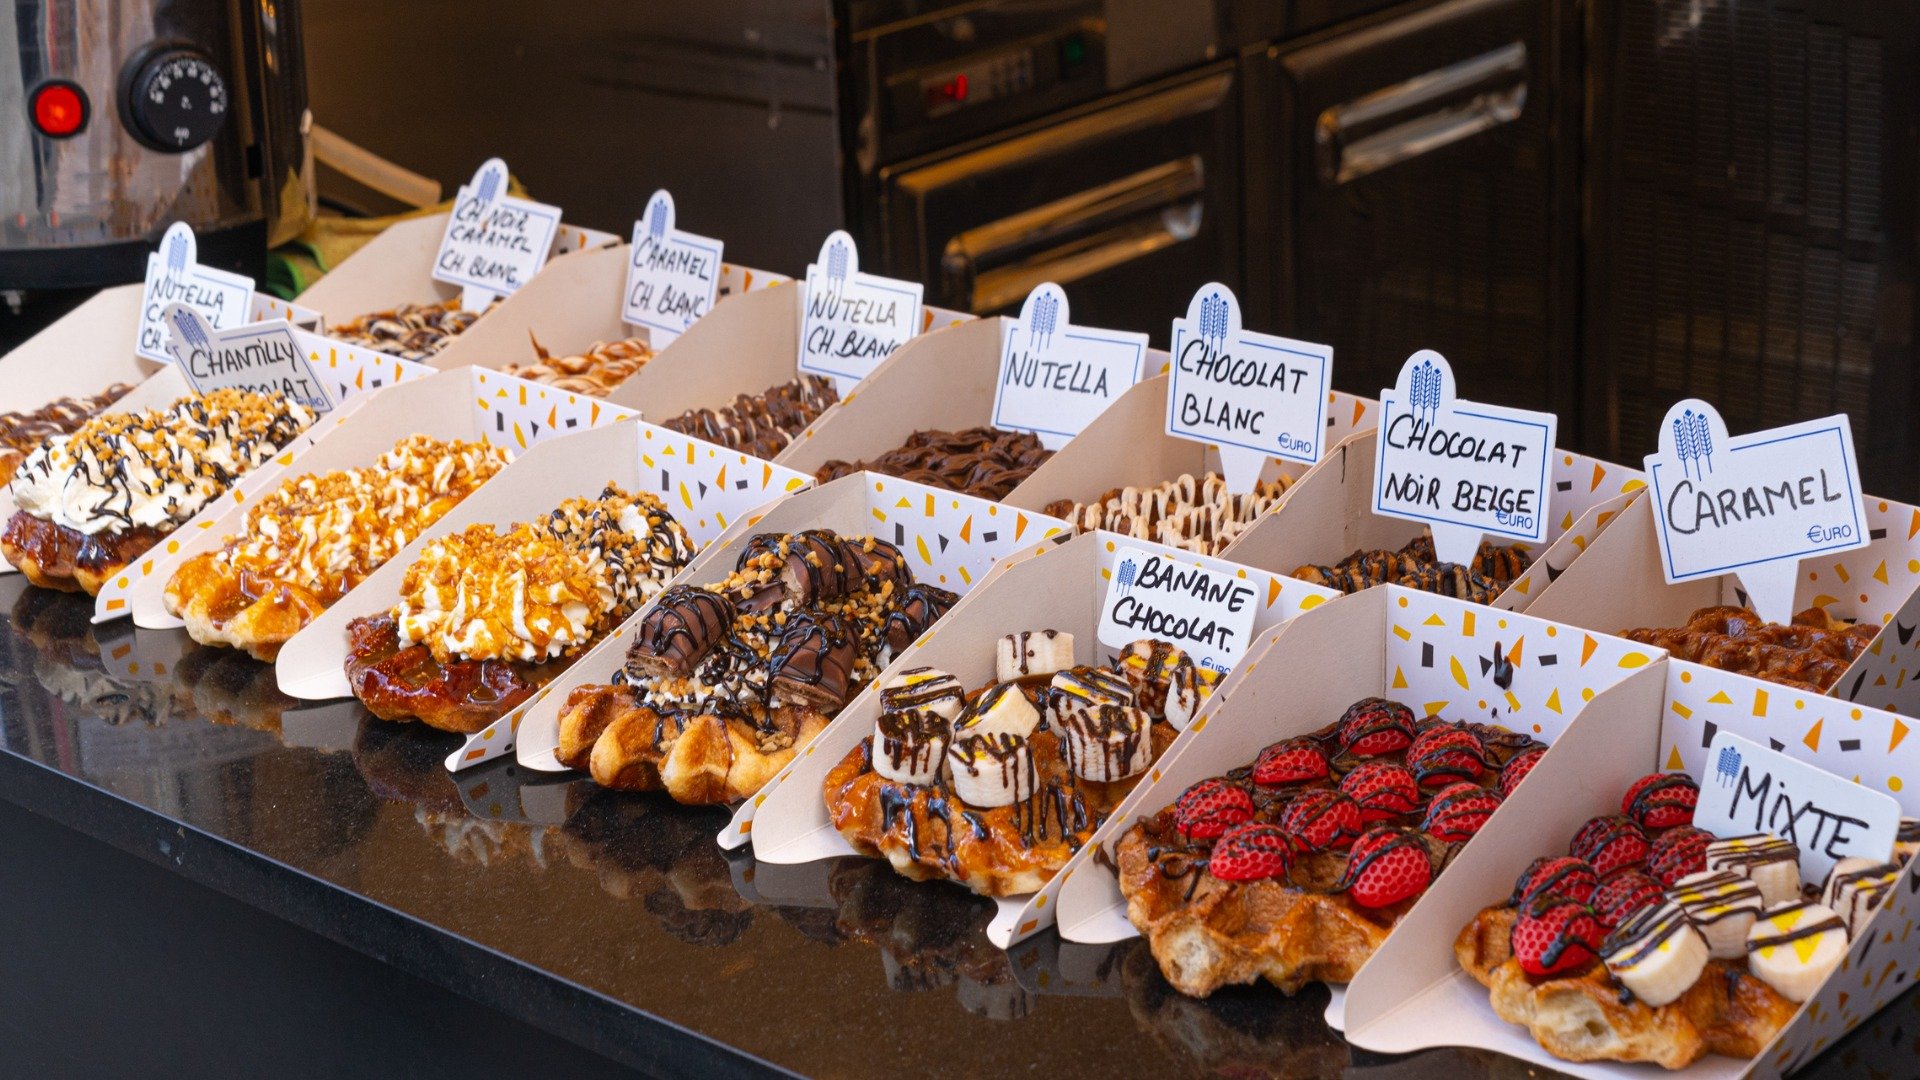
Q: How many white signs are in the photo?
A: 11